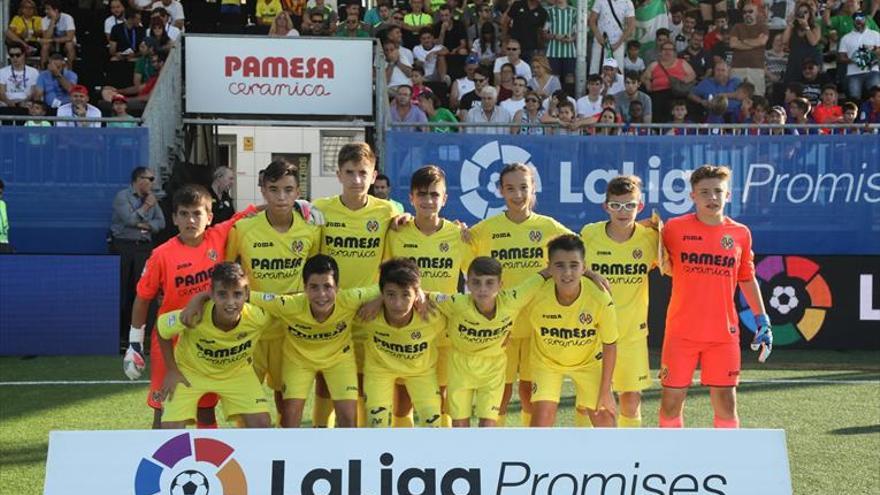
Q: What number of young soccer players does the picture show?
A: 12